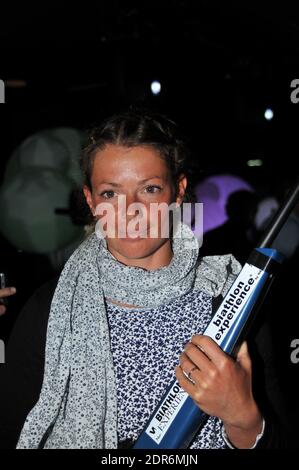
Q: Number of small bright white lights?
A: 2